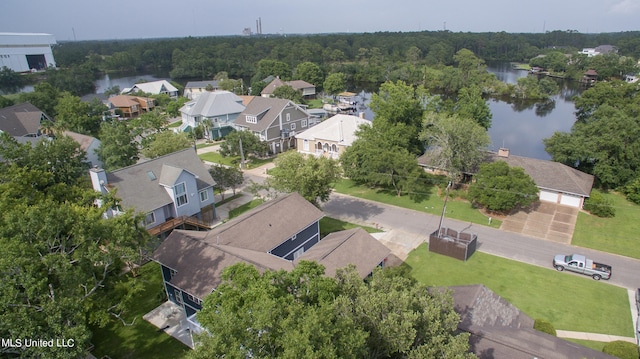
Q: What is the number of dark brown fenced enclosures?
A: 1